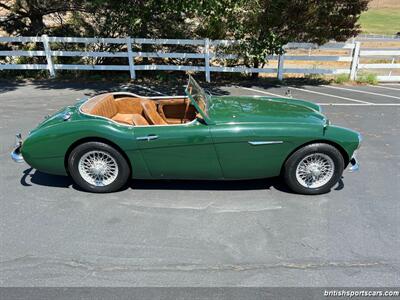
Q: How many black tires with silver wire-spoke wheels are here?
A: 2